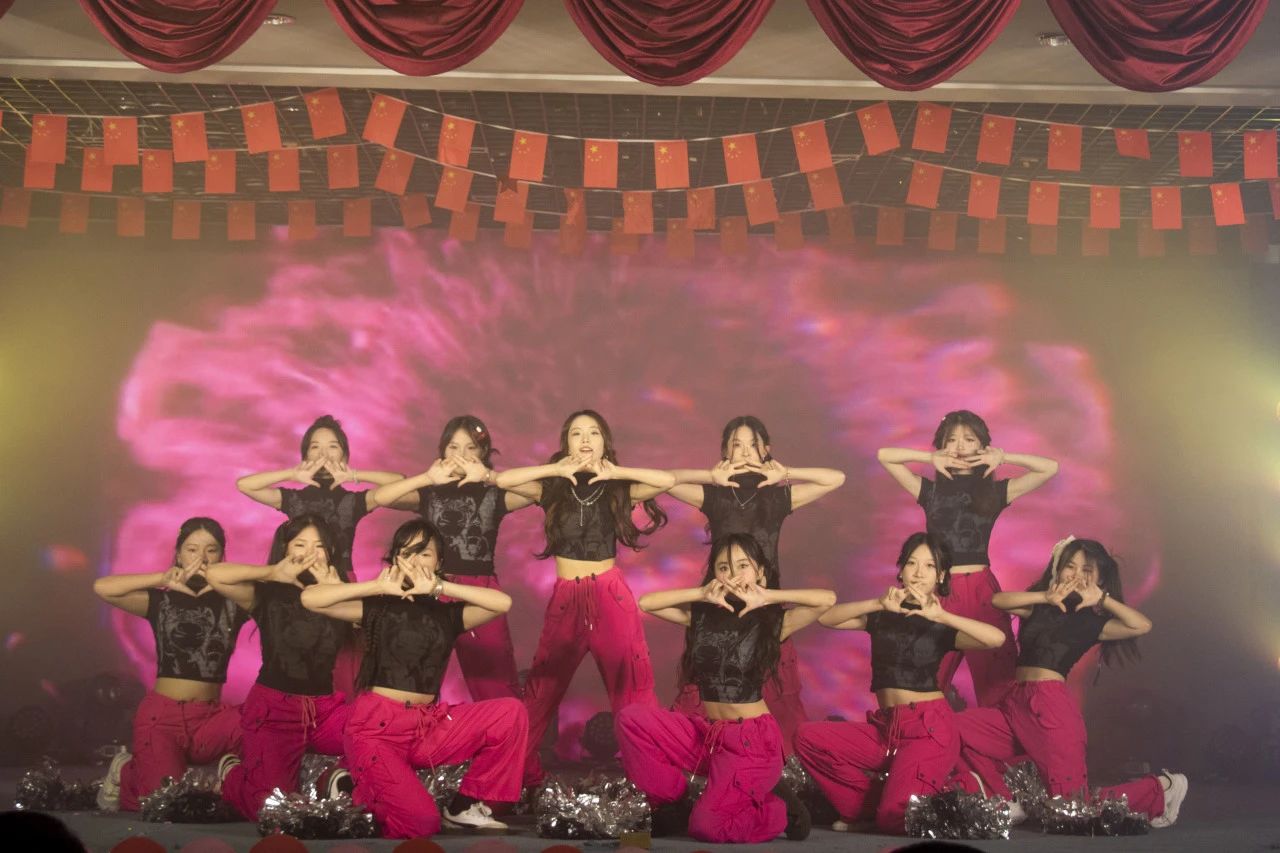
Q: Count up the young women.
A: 11